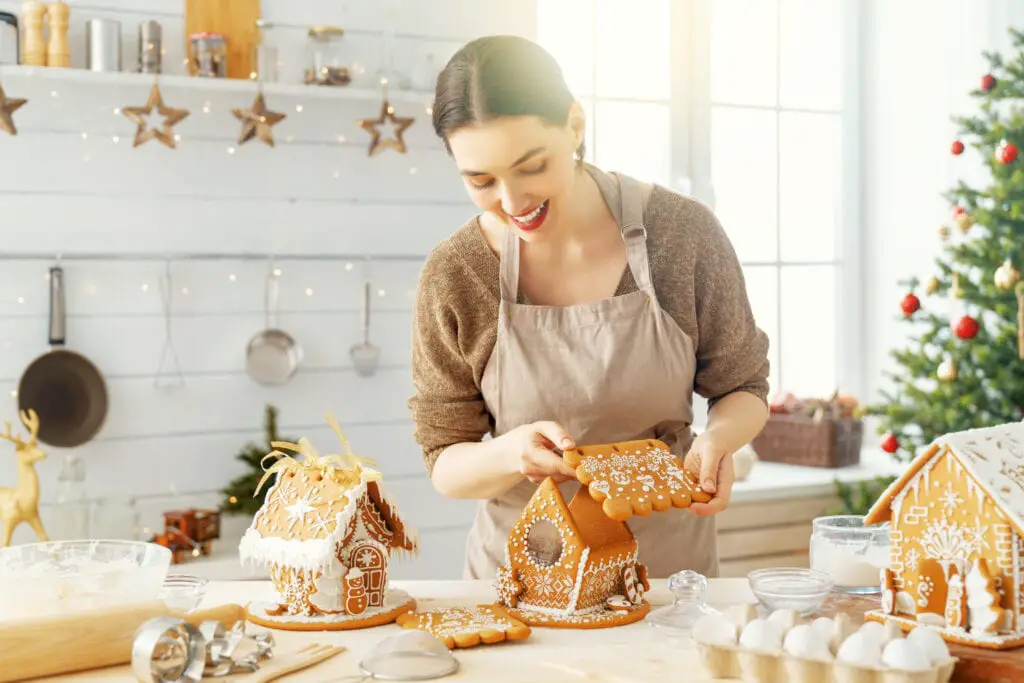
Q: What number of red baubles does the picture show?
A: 7